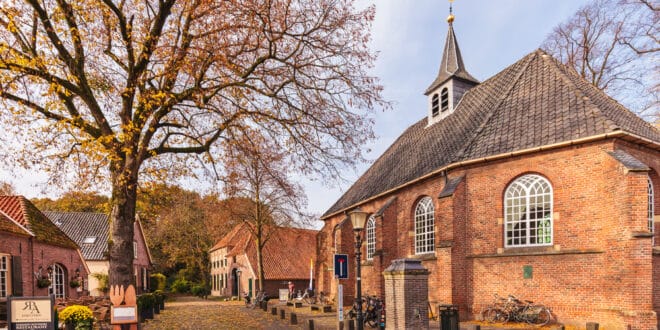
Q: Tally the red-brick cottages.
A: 3